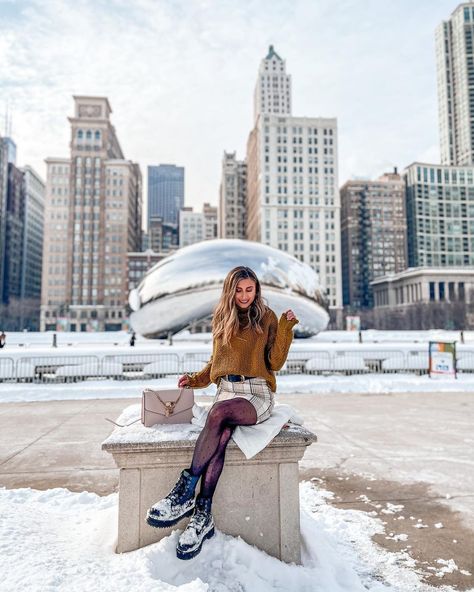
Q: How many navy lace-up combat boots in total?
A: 2